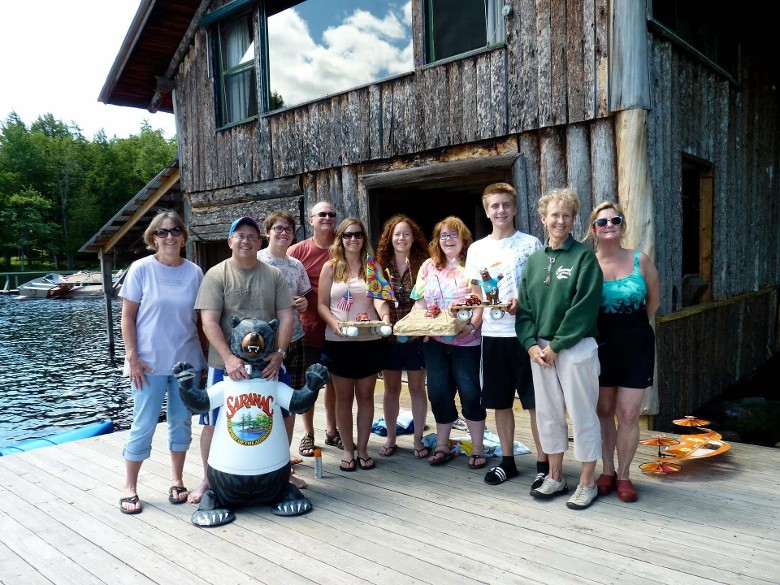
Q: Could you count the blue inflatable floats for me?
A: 1